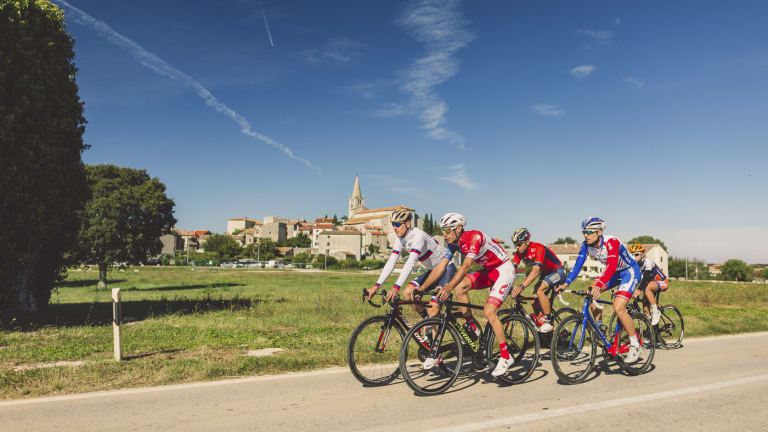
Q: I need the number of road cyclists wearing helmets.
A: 5